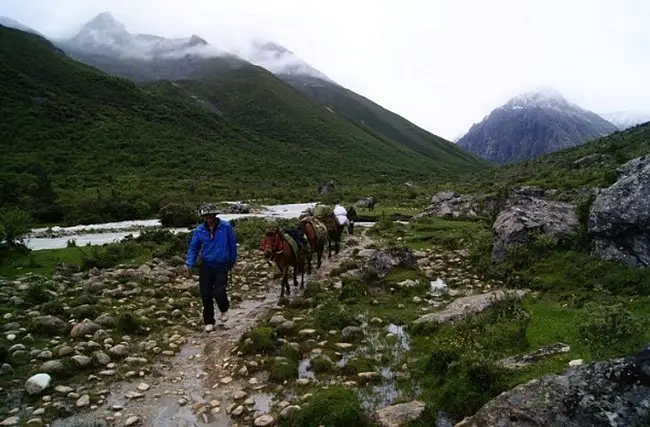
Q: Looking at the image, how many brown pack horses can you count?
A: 3